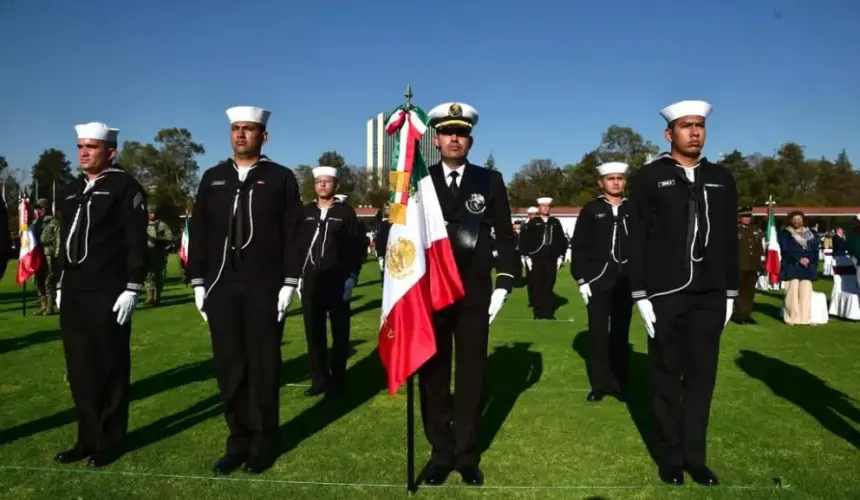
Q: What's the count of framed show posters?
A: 0